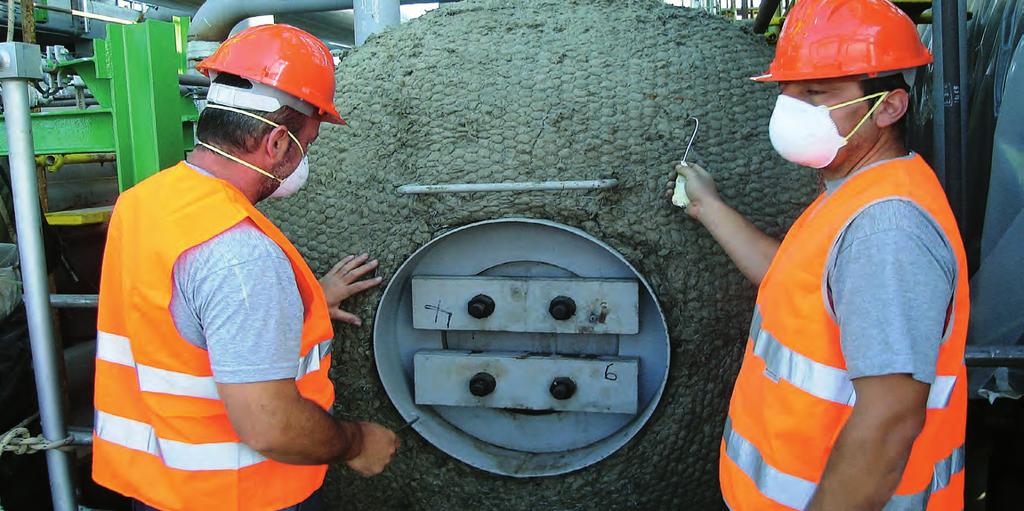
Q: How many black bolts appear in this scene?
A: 4